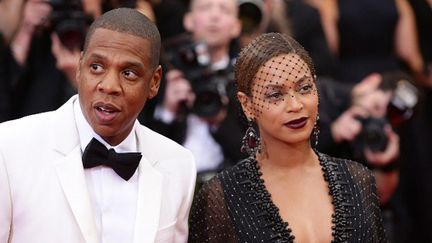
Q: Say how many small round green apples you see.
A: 0